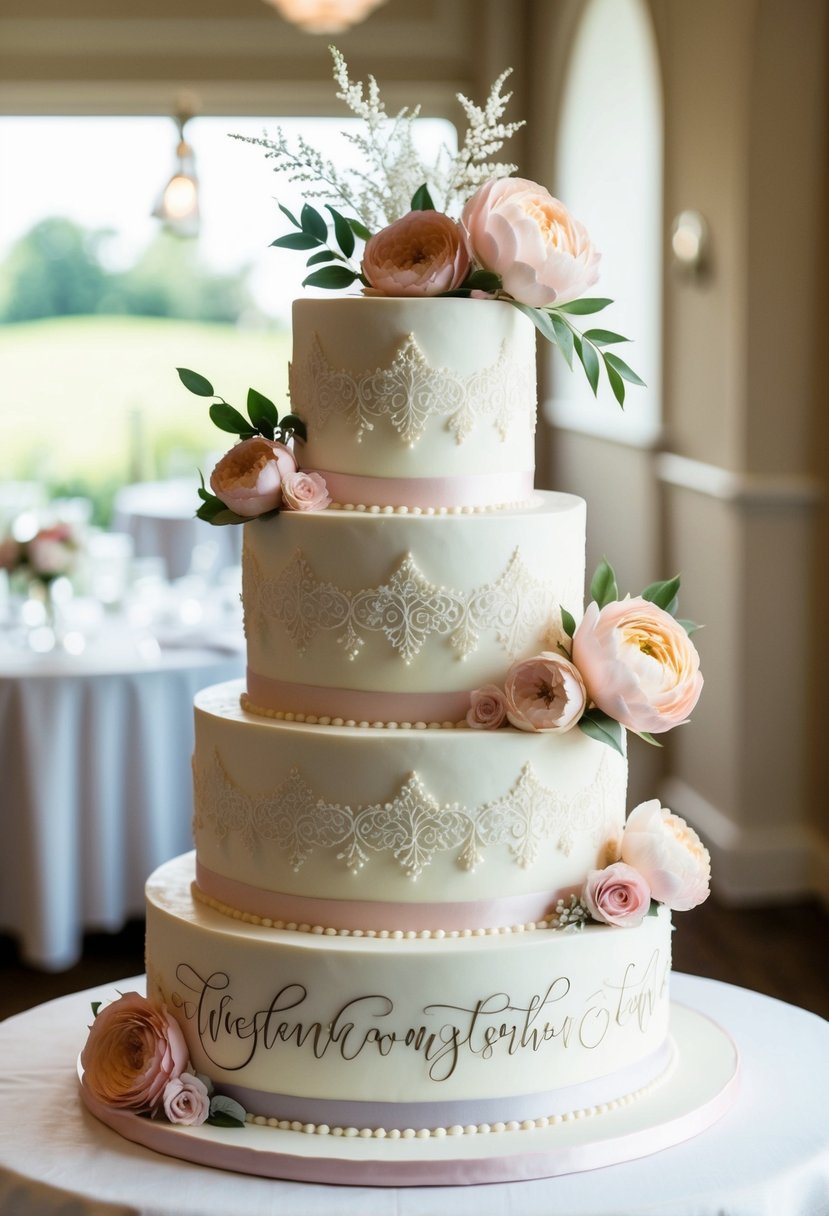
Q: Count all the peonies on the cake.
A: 7